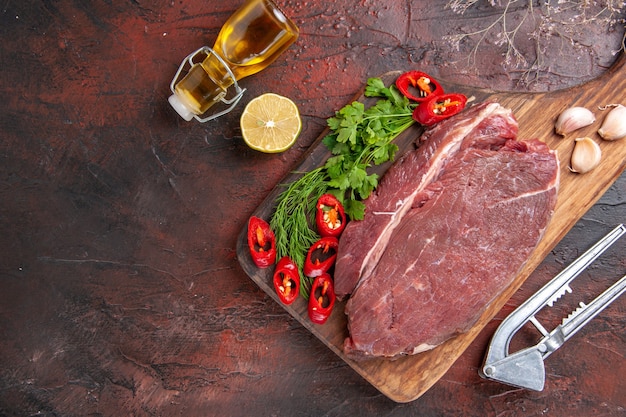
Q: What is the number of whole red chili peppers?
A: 0